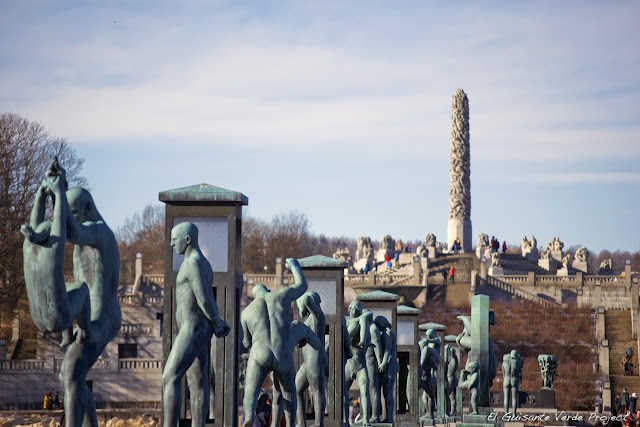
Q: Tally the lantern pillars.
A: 6